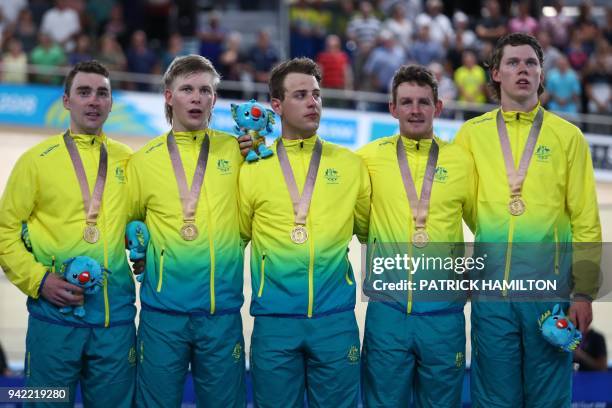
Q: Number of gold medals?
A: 5